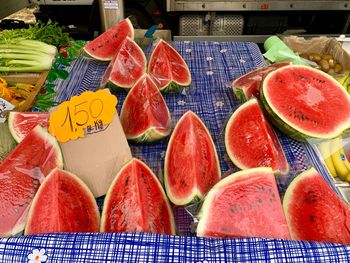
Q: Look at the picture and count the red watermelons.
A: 14